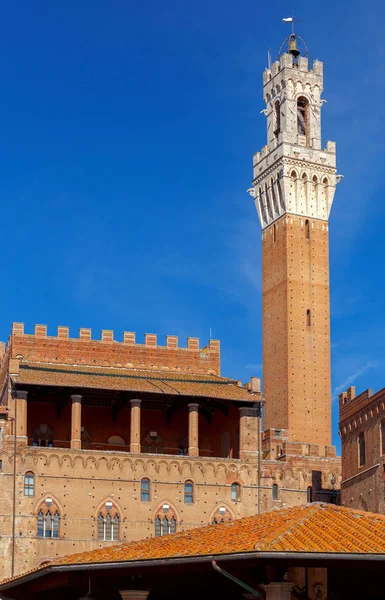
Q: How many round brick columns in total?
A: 3